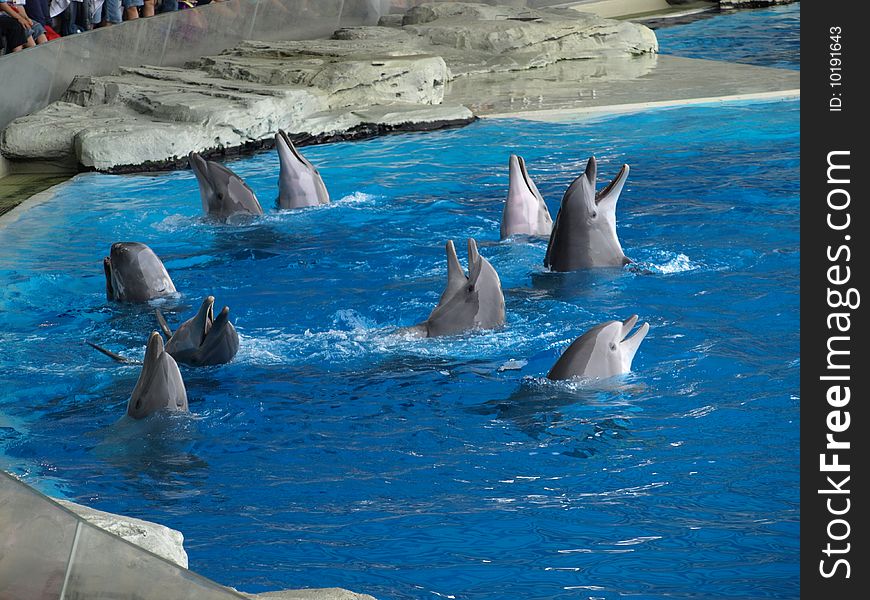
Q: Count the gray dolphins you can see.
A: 9